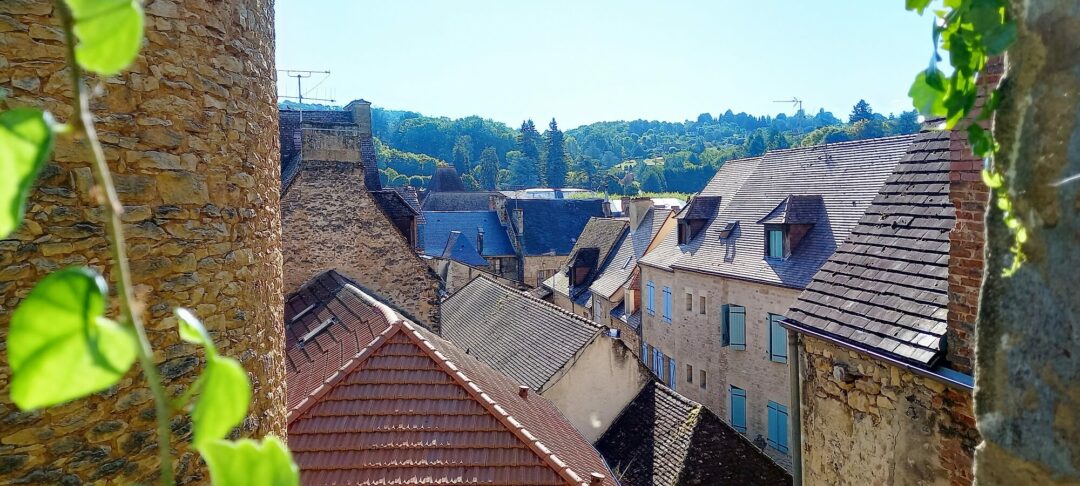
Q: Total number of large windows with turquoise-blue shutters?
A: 4